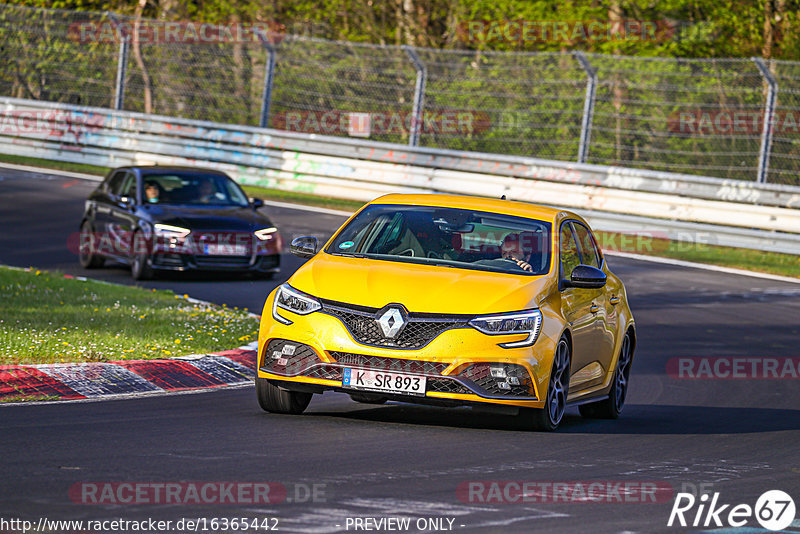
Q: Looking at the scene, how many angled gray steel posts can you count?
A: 5